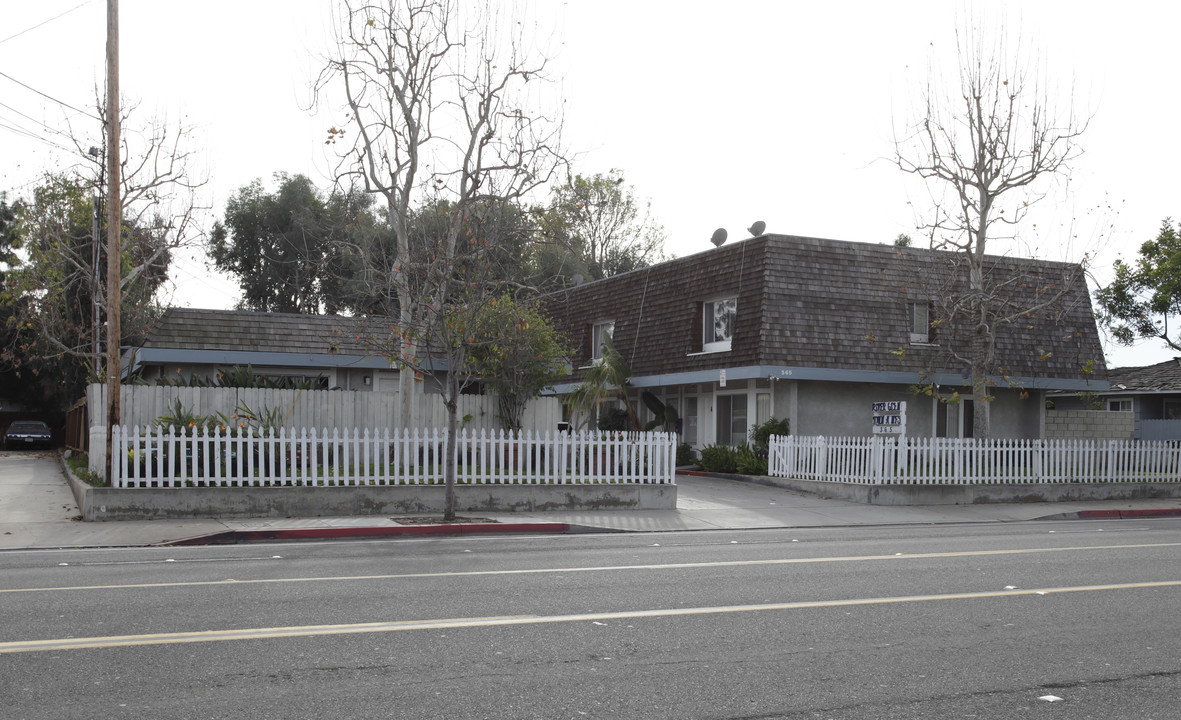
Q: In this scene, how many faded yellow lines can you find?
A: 2